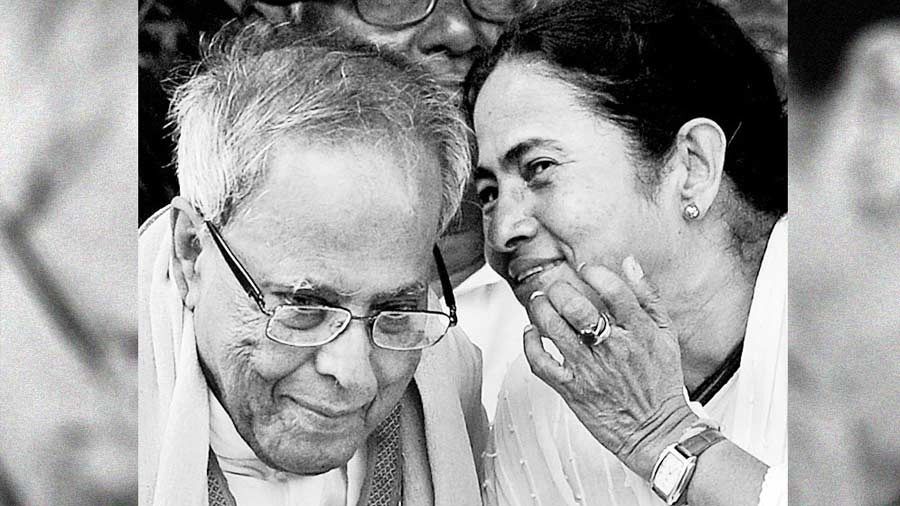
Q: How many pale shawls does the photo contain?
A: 1